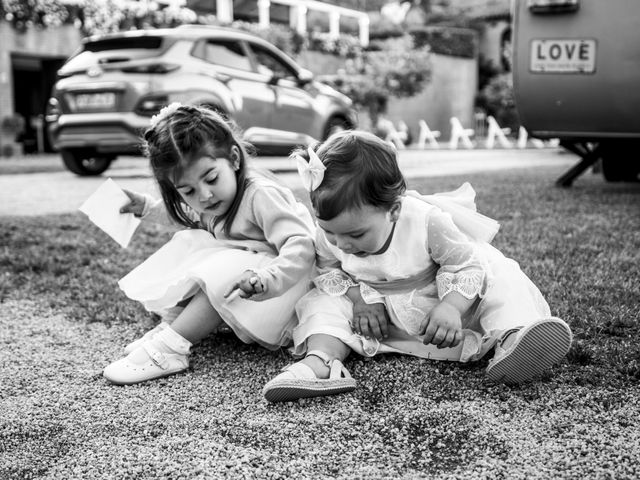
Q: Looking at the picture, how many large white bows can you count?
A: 1